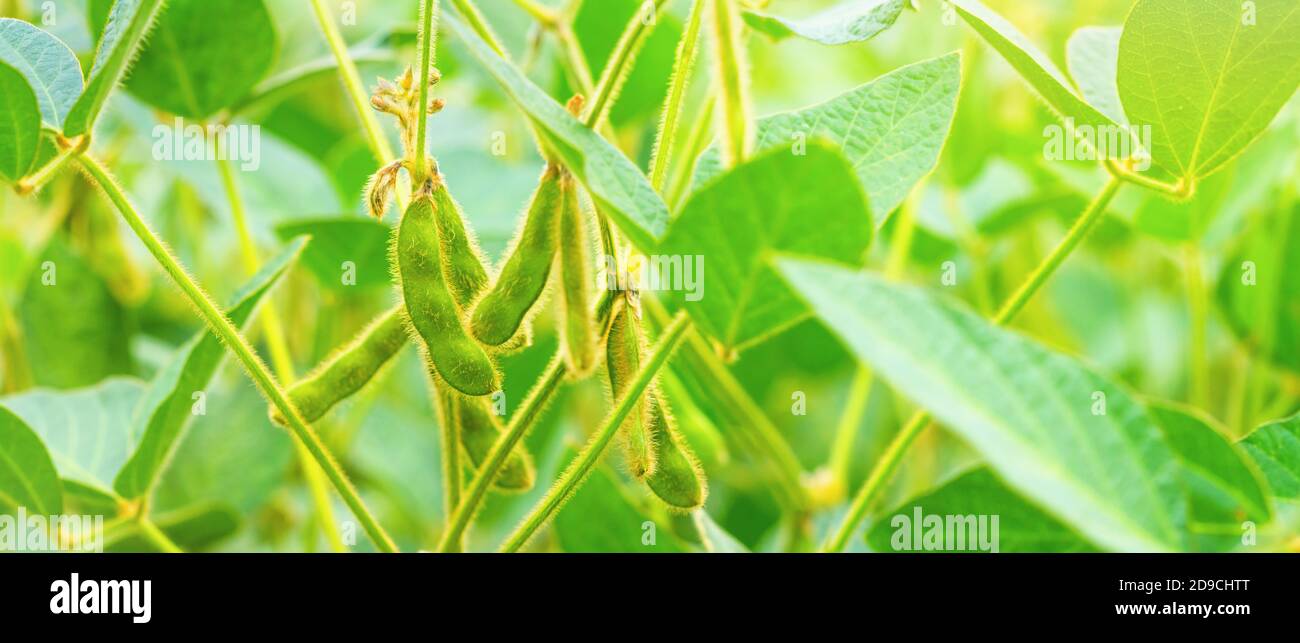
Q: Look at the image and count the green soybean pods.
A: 8